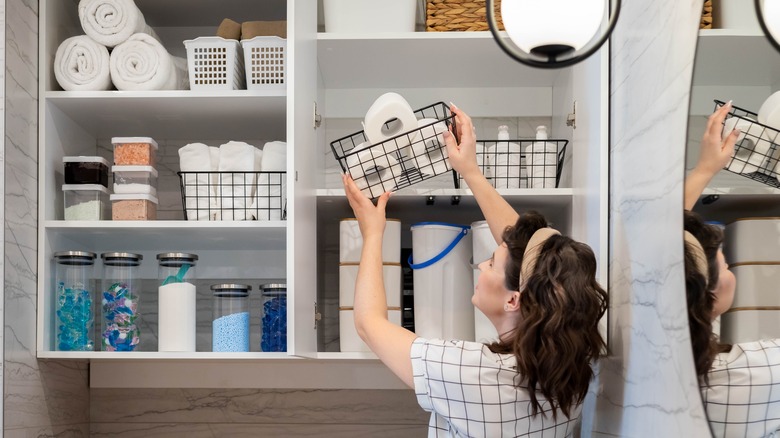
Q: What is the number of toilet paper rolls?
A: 3